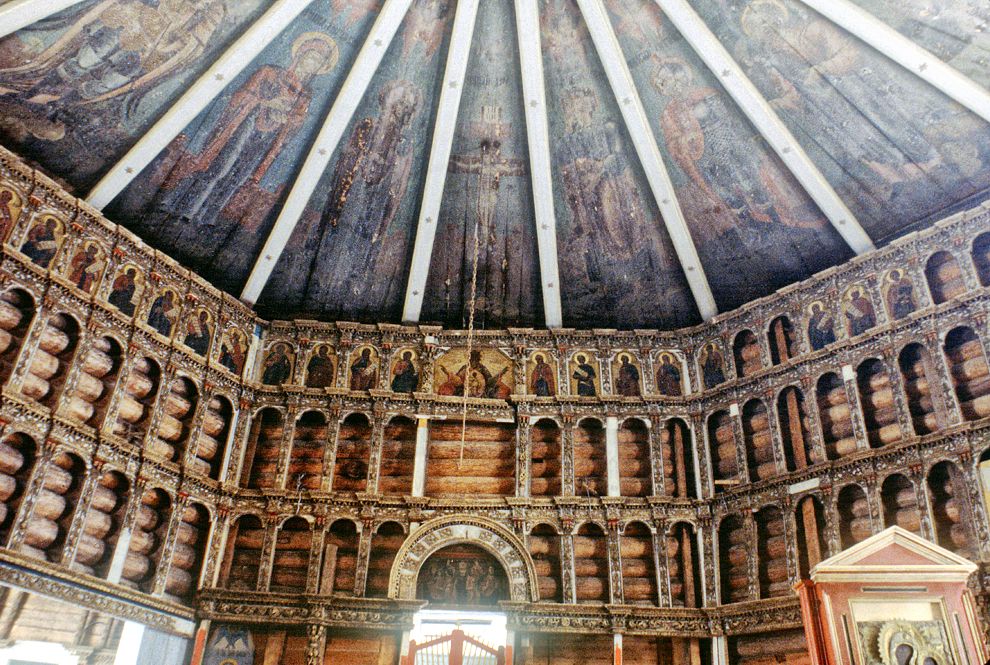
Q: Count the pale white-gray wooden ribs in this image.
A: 8